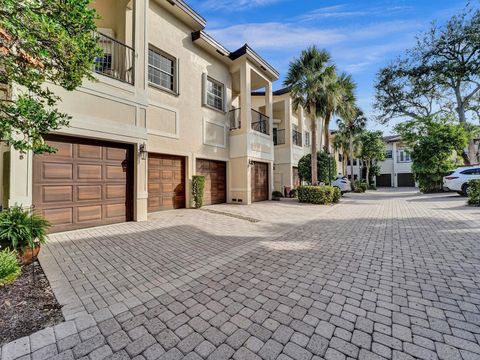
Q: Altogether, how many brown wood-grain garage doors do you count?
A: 4